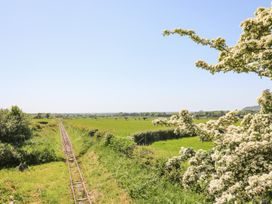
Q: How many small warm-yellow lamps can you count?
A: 0